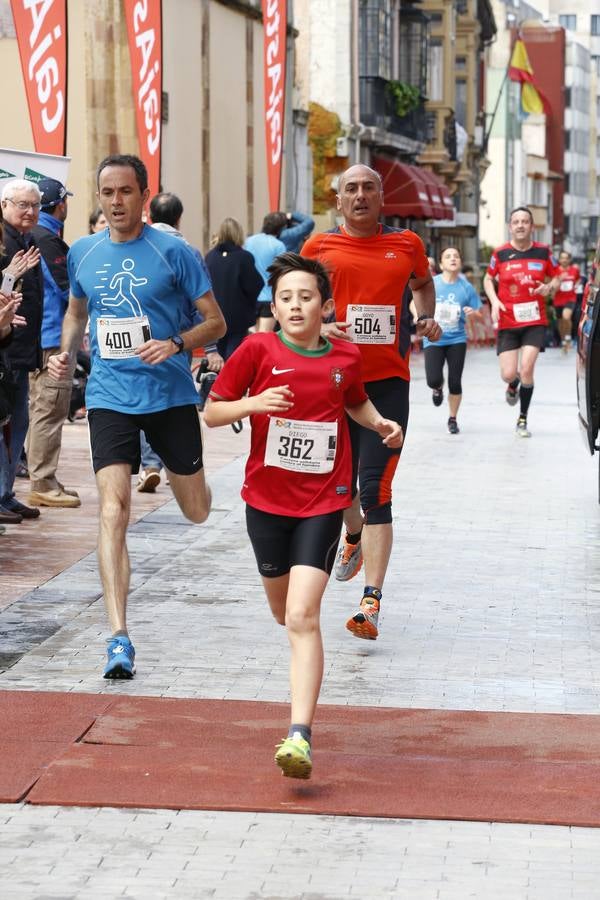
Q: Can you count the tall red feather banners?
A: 3